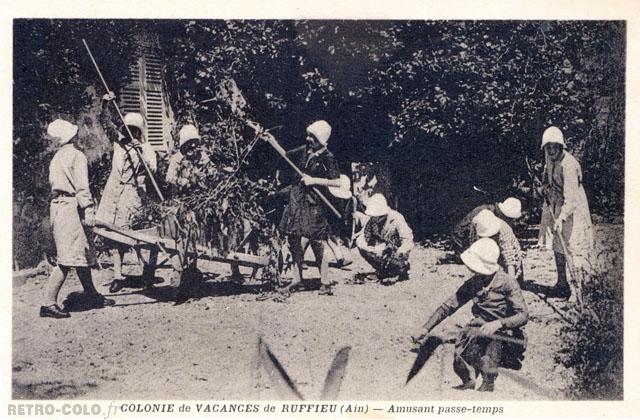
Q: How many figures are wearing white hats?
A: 10